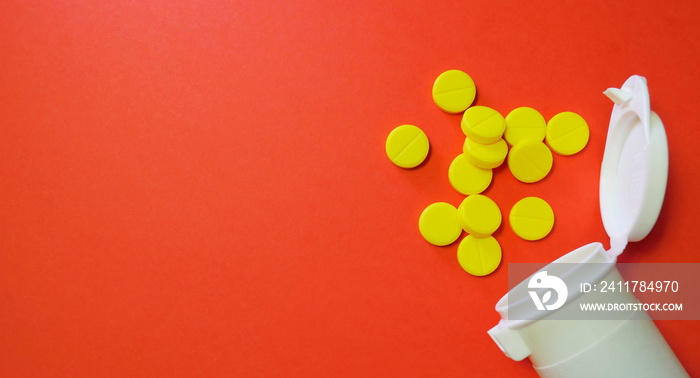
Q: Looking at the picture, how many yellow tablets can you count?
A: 12